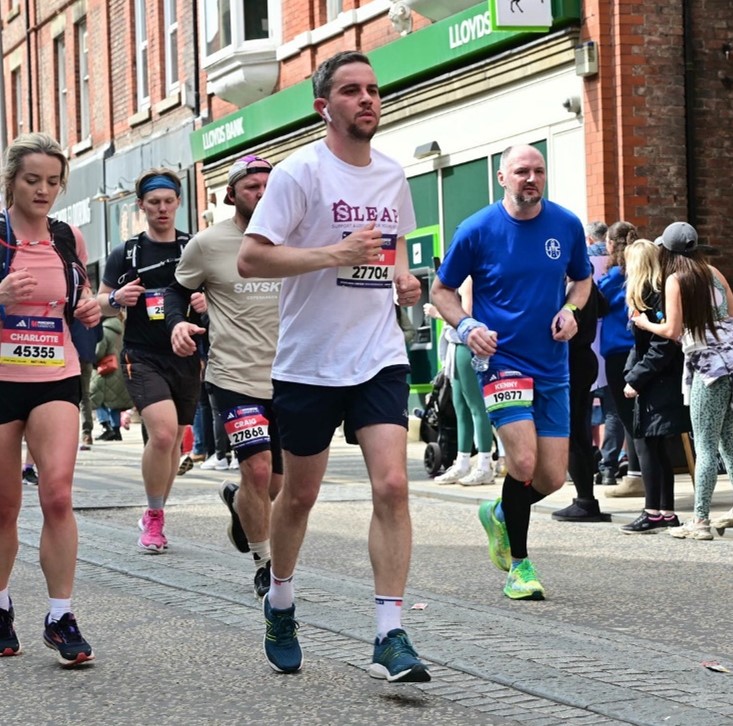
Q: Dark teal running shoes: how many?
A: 2